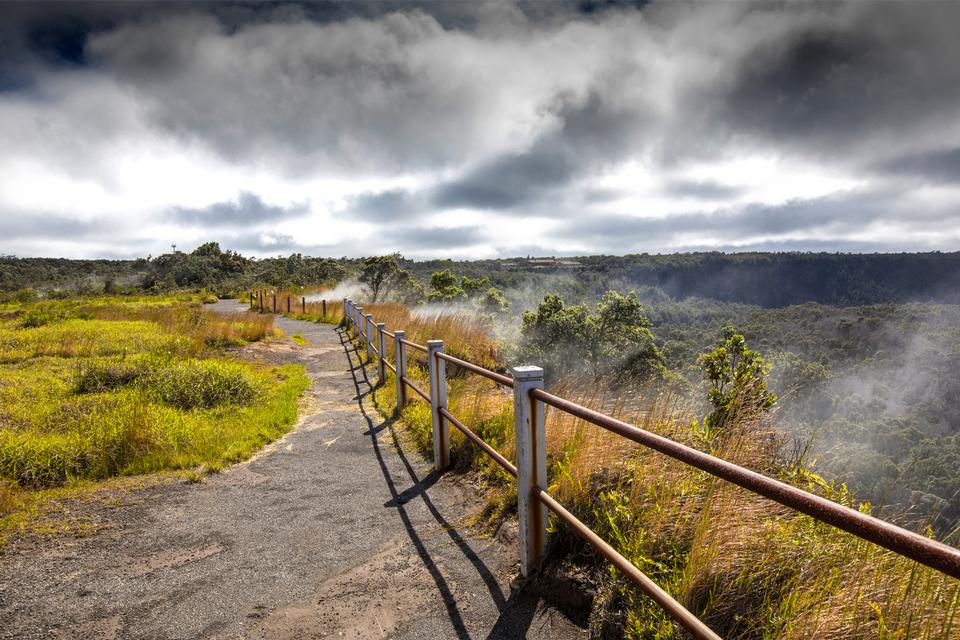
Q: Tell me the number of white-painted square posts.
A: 9